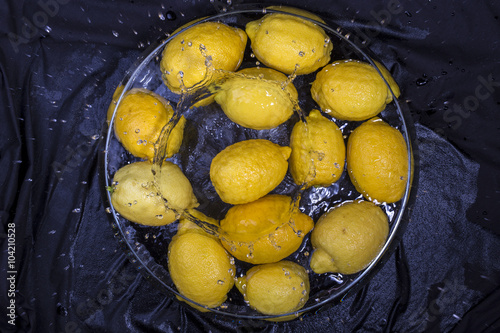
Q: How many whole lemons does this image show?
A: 13